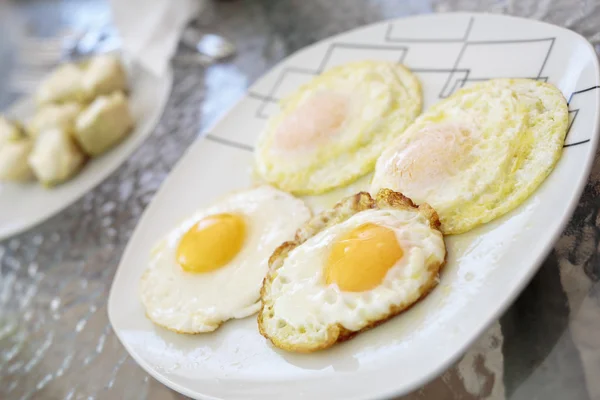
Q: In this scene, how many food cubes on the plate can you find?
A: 7